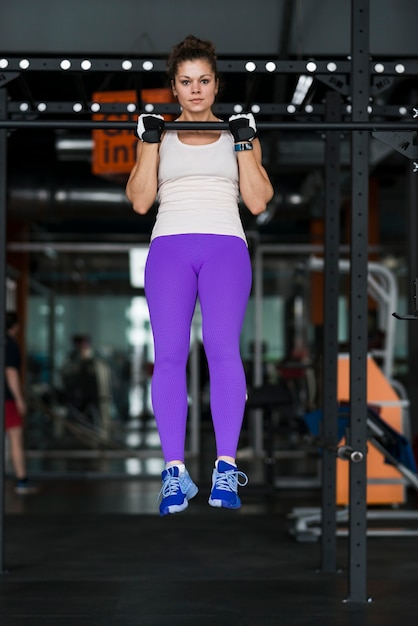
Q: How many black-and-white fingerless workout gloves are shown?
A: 2